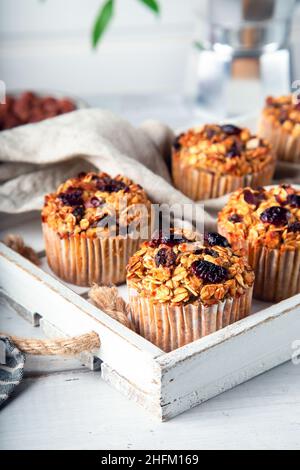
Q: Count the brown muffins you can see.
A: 5